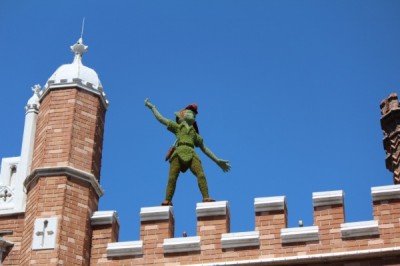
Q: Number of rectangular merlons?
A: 6